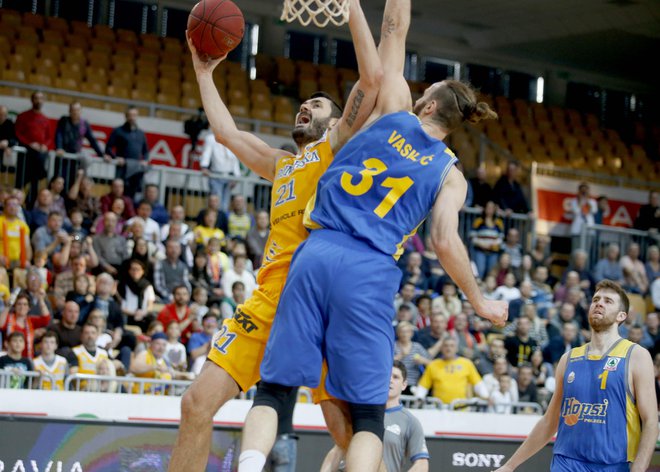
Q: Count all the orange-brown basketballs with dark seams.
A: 1